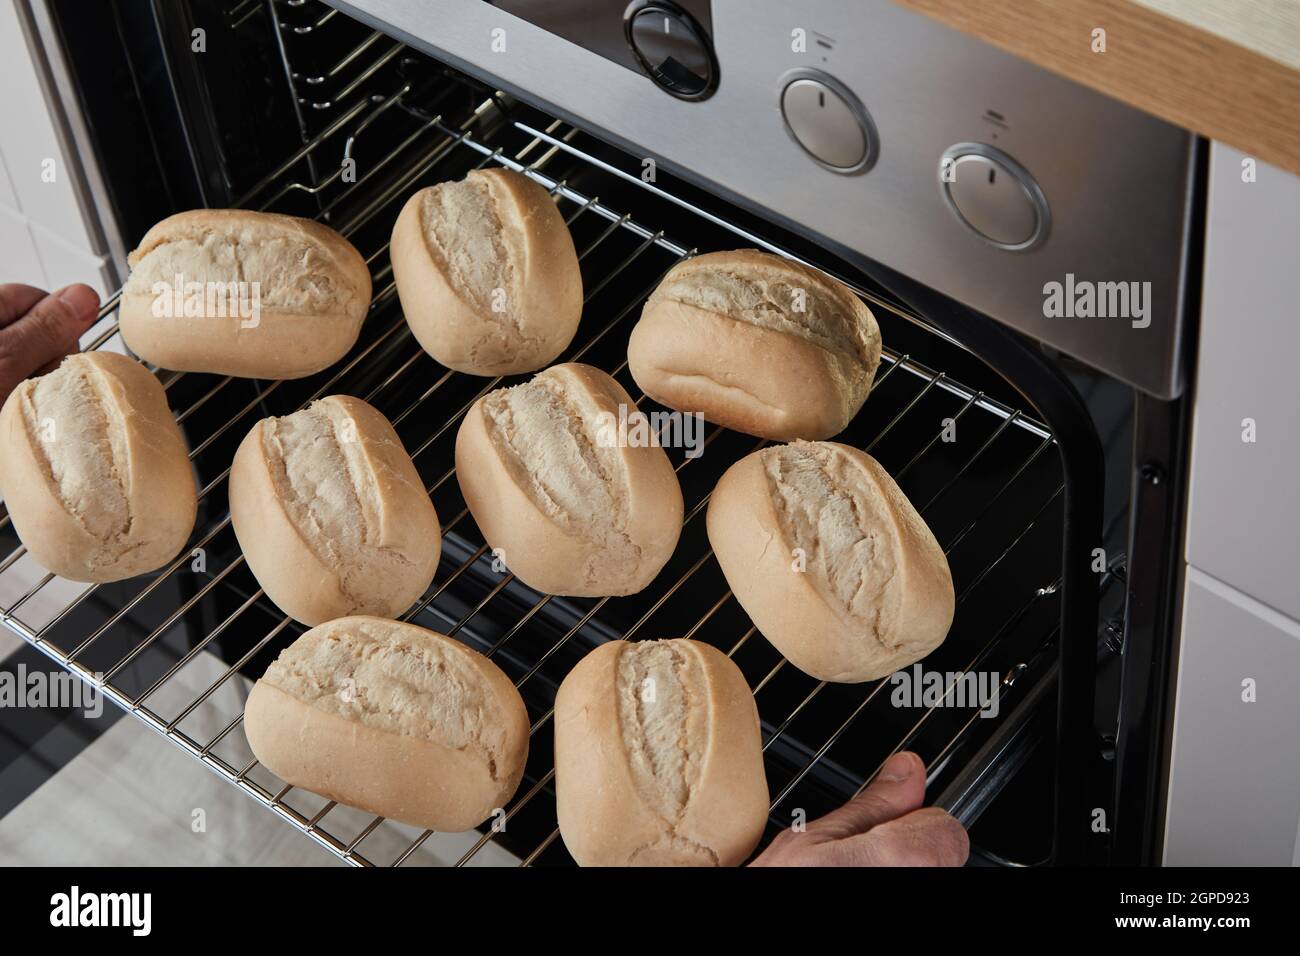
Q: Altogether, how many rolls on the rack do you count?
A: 9